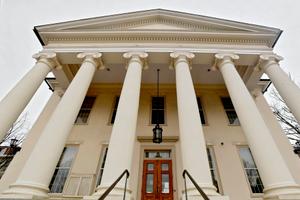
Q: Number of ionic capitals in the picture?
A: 6